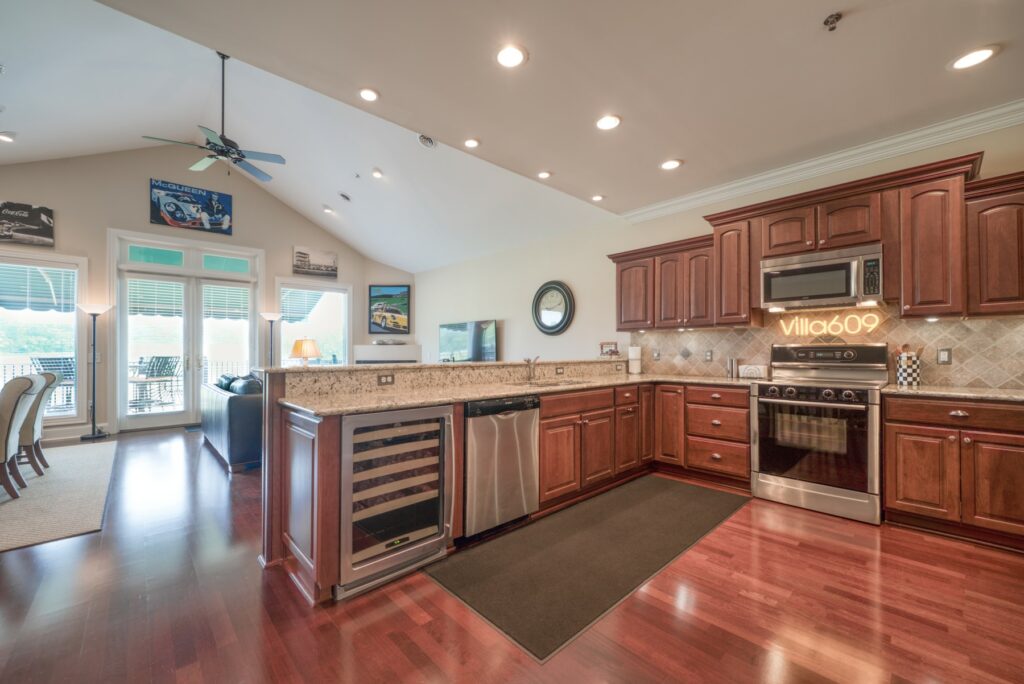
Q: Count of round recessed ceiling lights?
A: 11